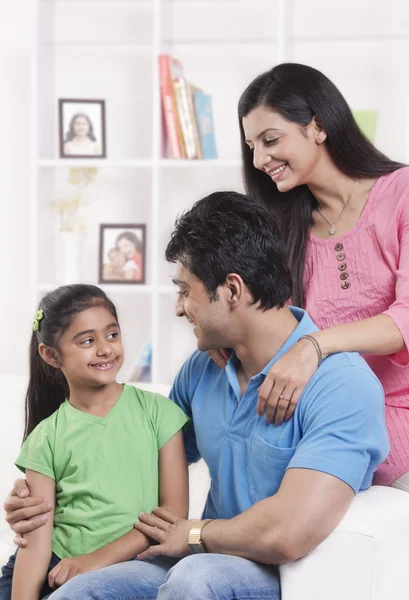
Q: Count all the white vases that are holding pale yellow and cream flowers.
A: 1